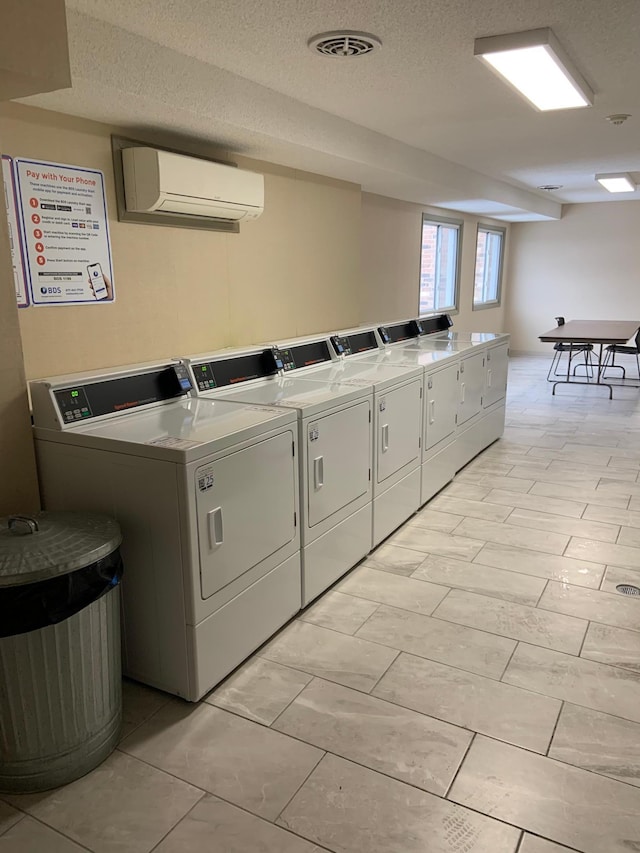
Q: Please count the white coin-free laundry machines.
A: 6